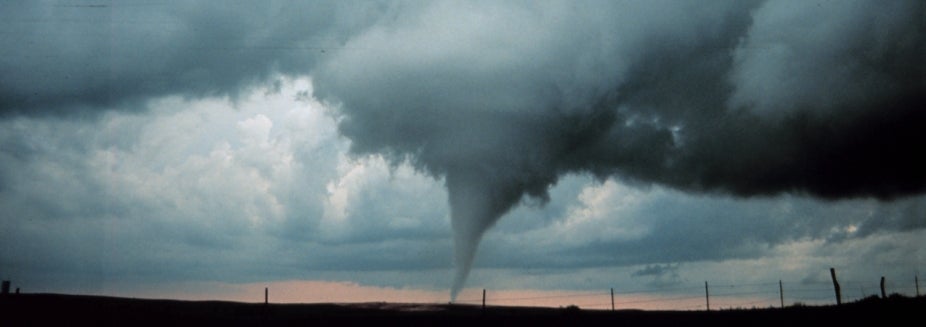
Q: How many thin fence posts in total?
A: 6